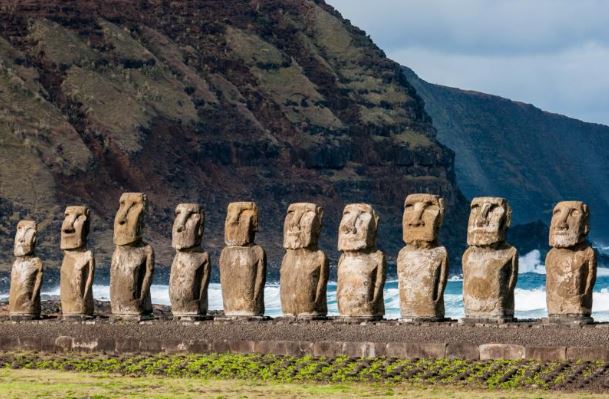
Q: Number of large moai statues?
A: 10